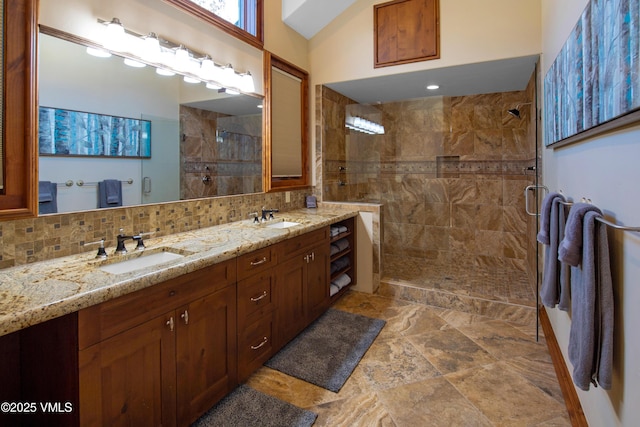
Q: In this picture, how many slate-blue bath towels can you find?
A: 2